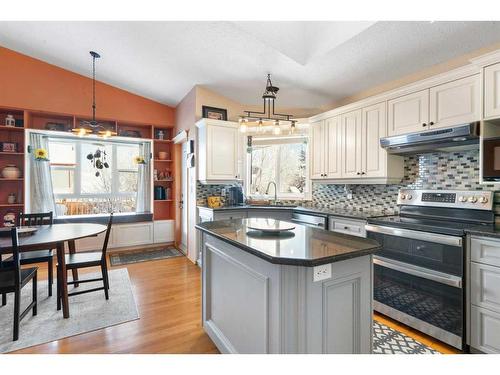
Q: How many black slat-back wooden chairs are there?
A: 3